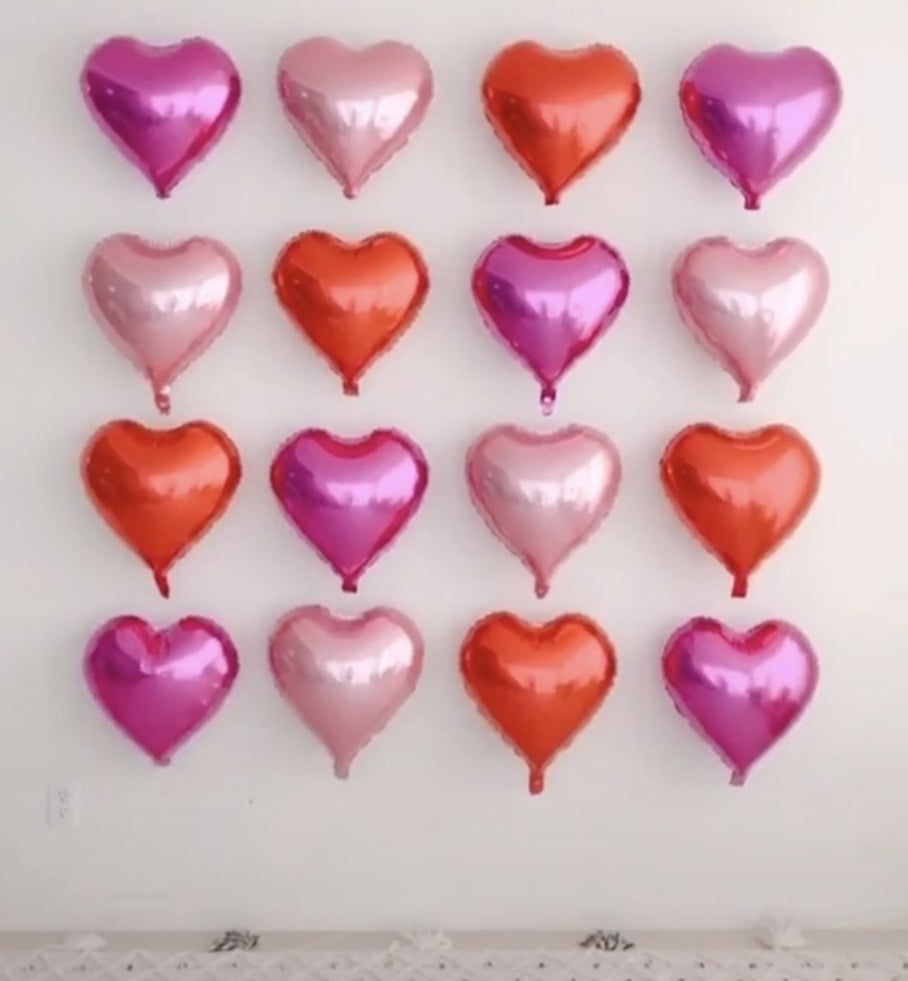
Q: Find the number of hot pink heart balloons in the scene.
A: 6